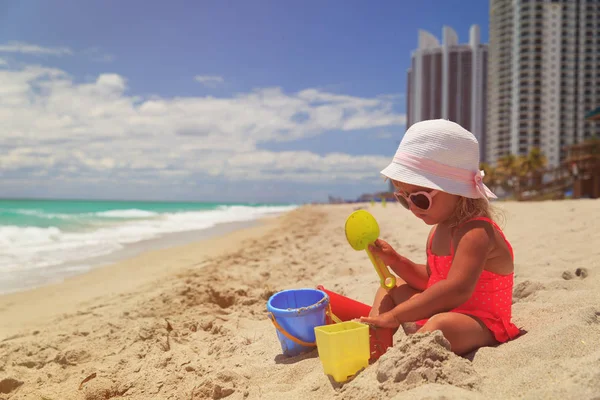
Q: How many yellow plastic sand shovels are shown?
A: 1